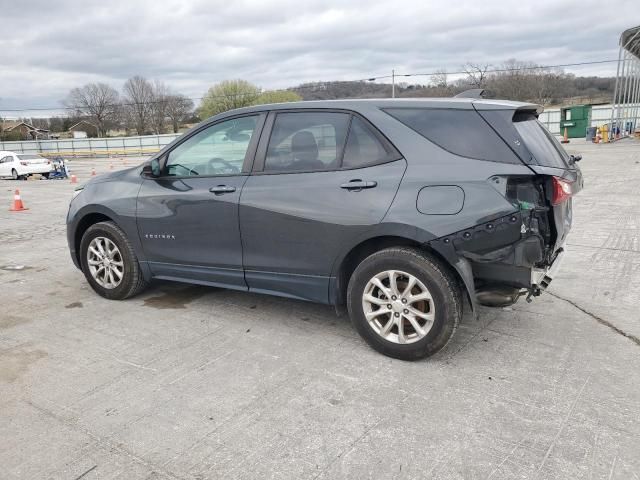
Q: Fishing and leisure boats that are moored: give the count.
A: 0